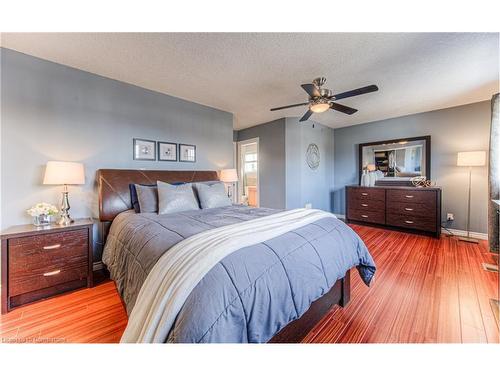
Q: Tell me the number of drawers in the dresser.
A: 6